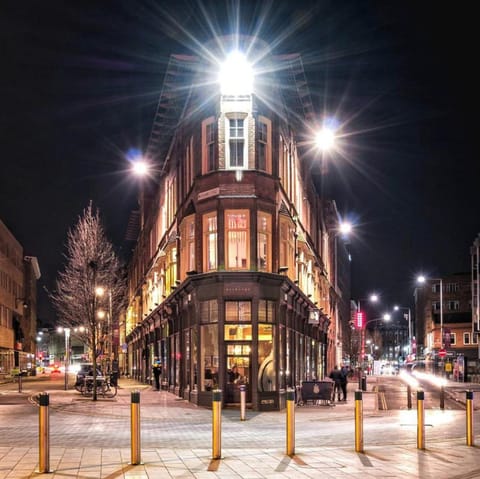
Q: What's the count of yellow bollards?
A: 7